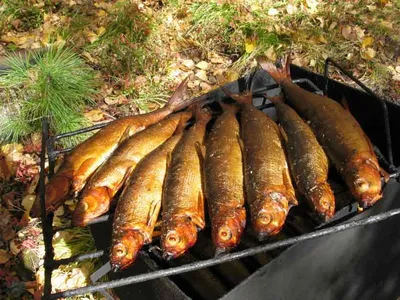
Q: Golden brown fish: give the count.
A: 8